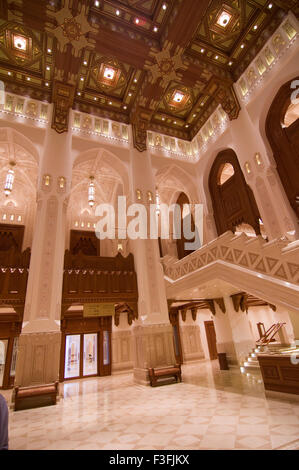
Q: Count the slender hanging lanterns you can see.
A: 3